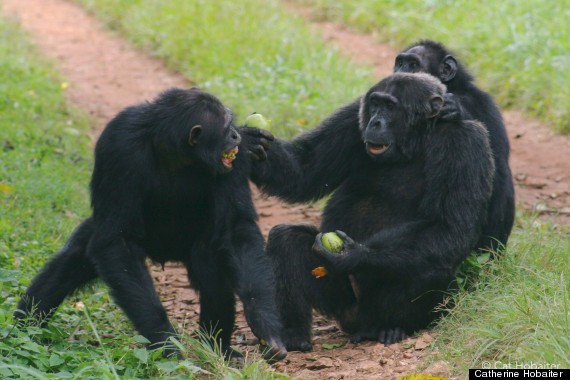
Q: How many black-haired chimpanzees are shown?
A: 3